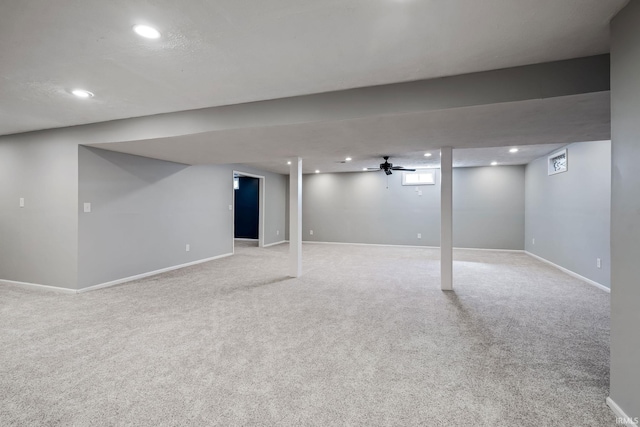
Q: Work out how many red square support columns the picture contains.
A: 0